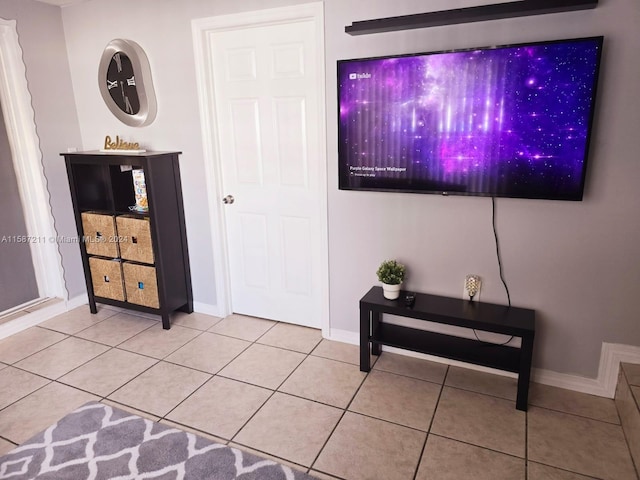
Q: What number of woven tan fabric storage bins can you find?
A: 4